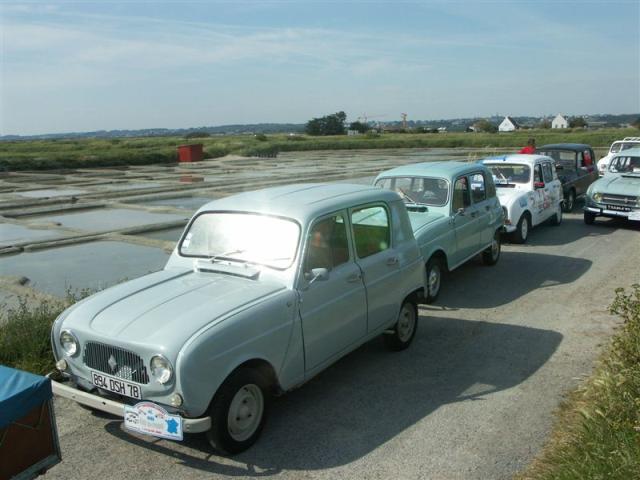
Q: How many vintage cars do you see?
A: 6